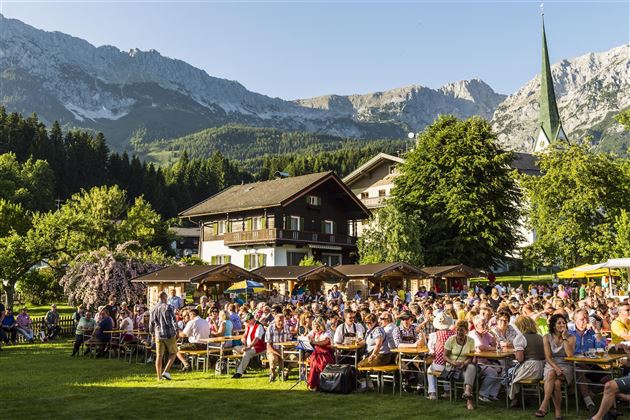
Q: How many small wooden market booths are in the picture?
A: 4